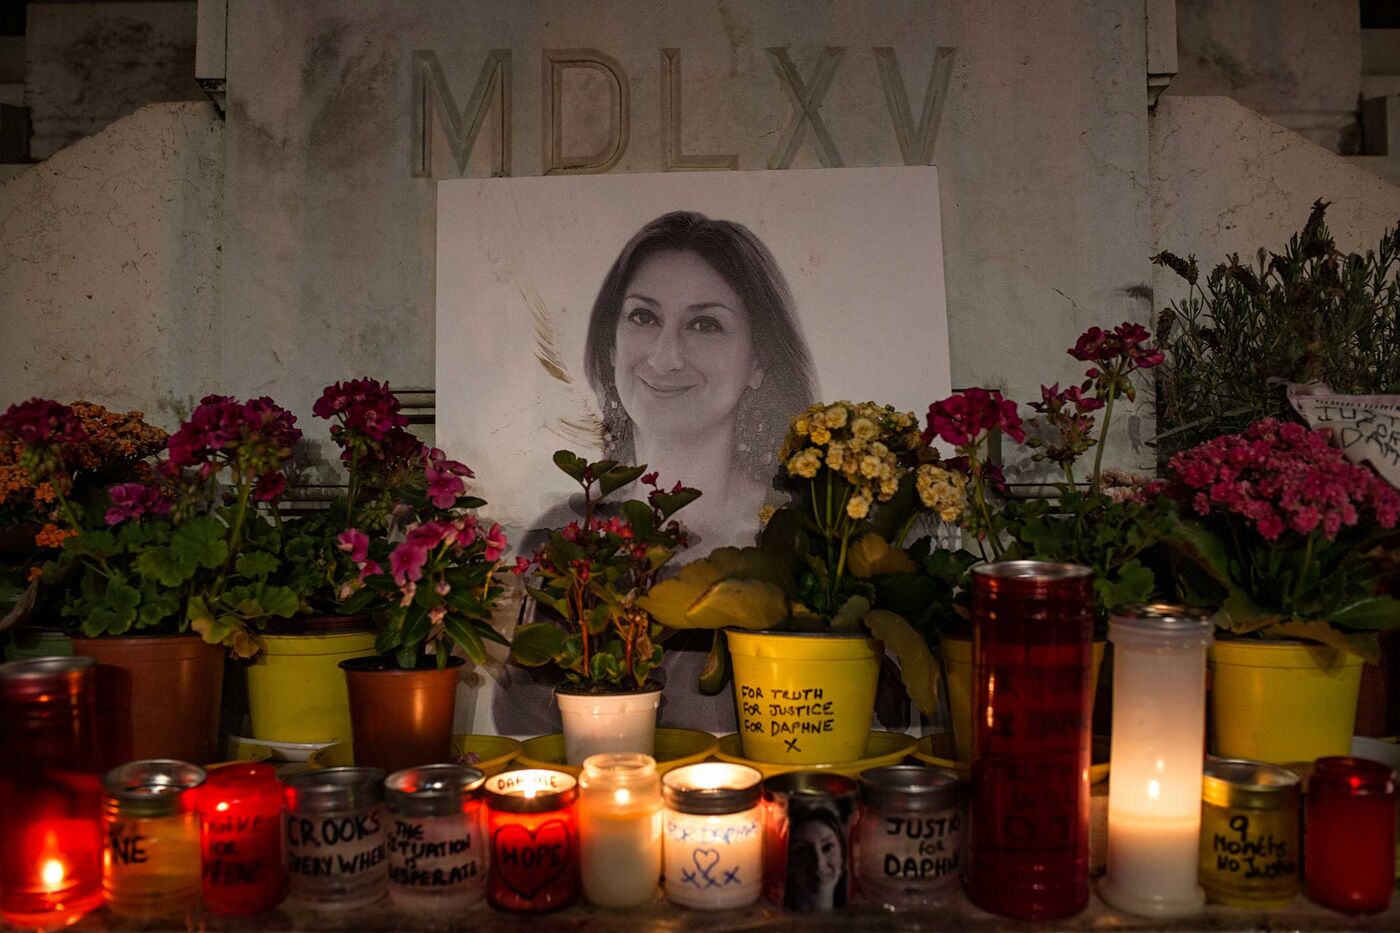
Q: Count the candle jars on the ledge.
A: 14